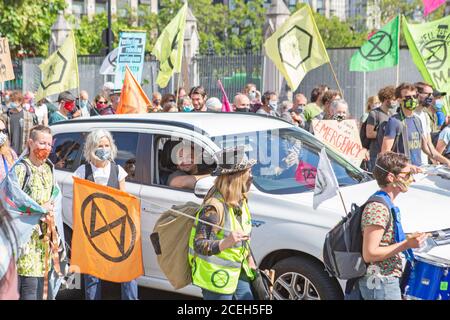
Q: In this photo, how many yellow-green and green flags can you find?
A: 5